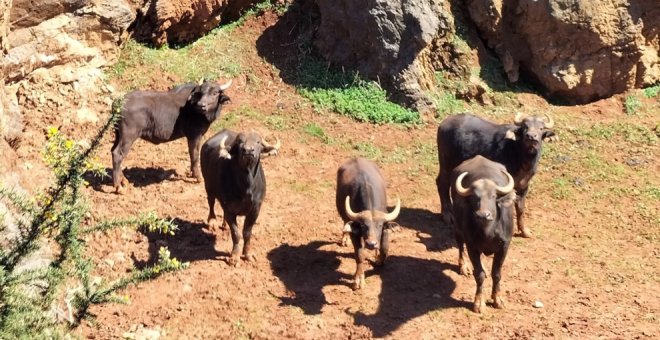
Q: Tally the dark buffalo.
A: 5